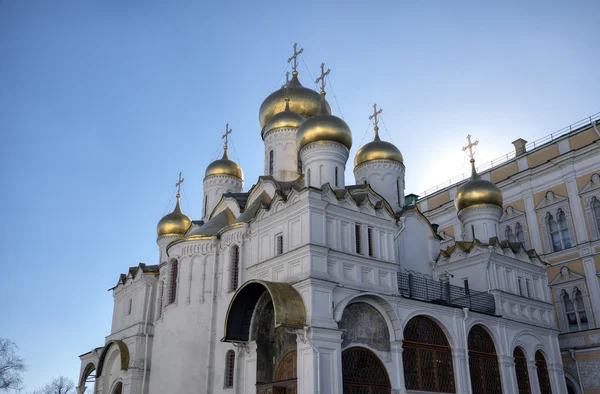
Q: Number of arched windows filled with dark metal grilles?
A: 5